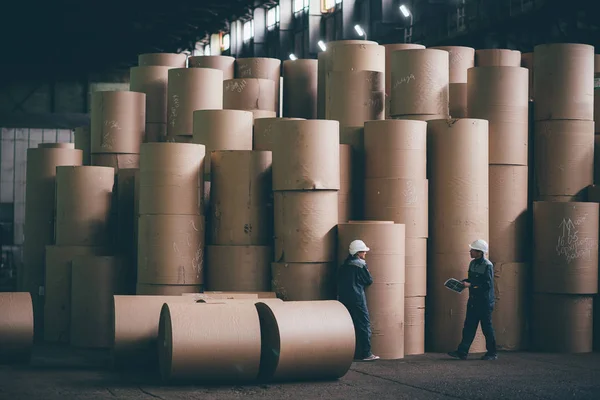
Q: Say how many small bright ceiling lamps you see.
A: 4